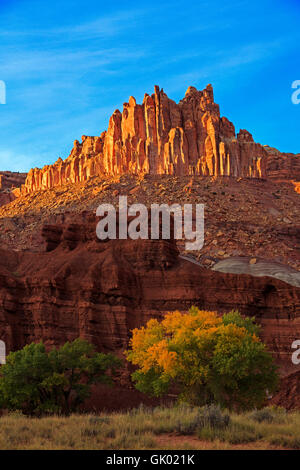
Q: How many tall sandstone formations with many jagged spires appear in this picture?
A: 1